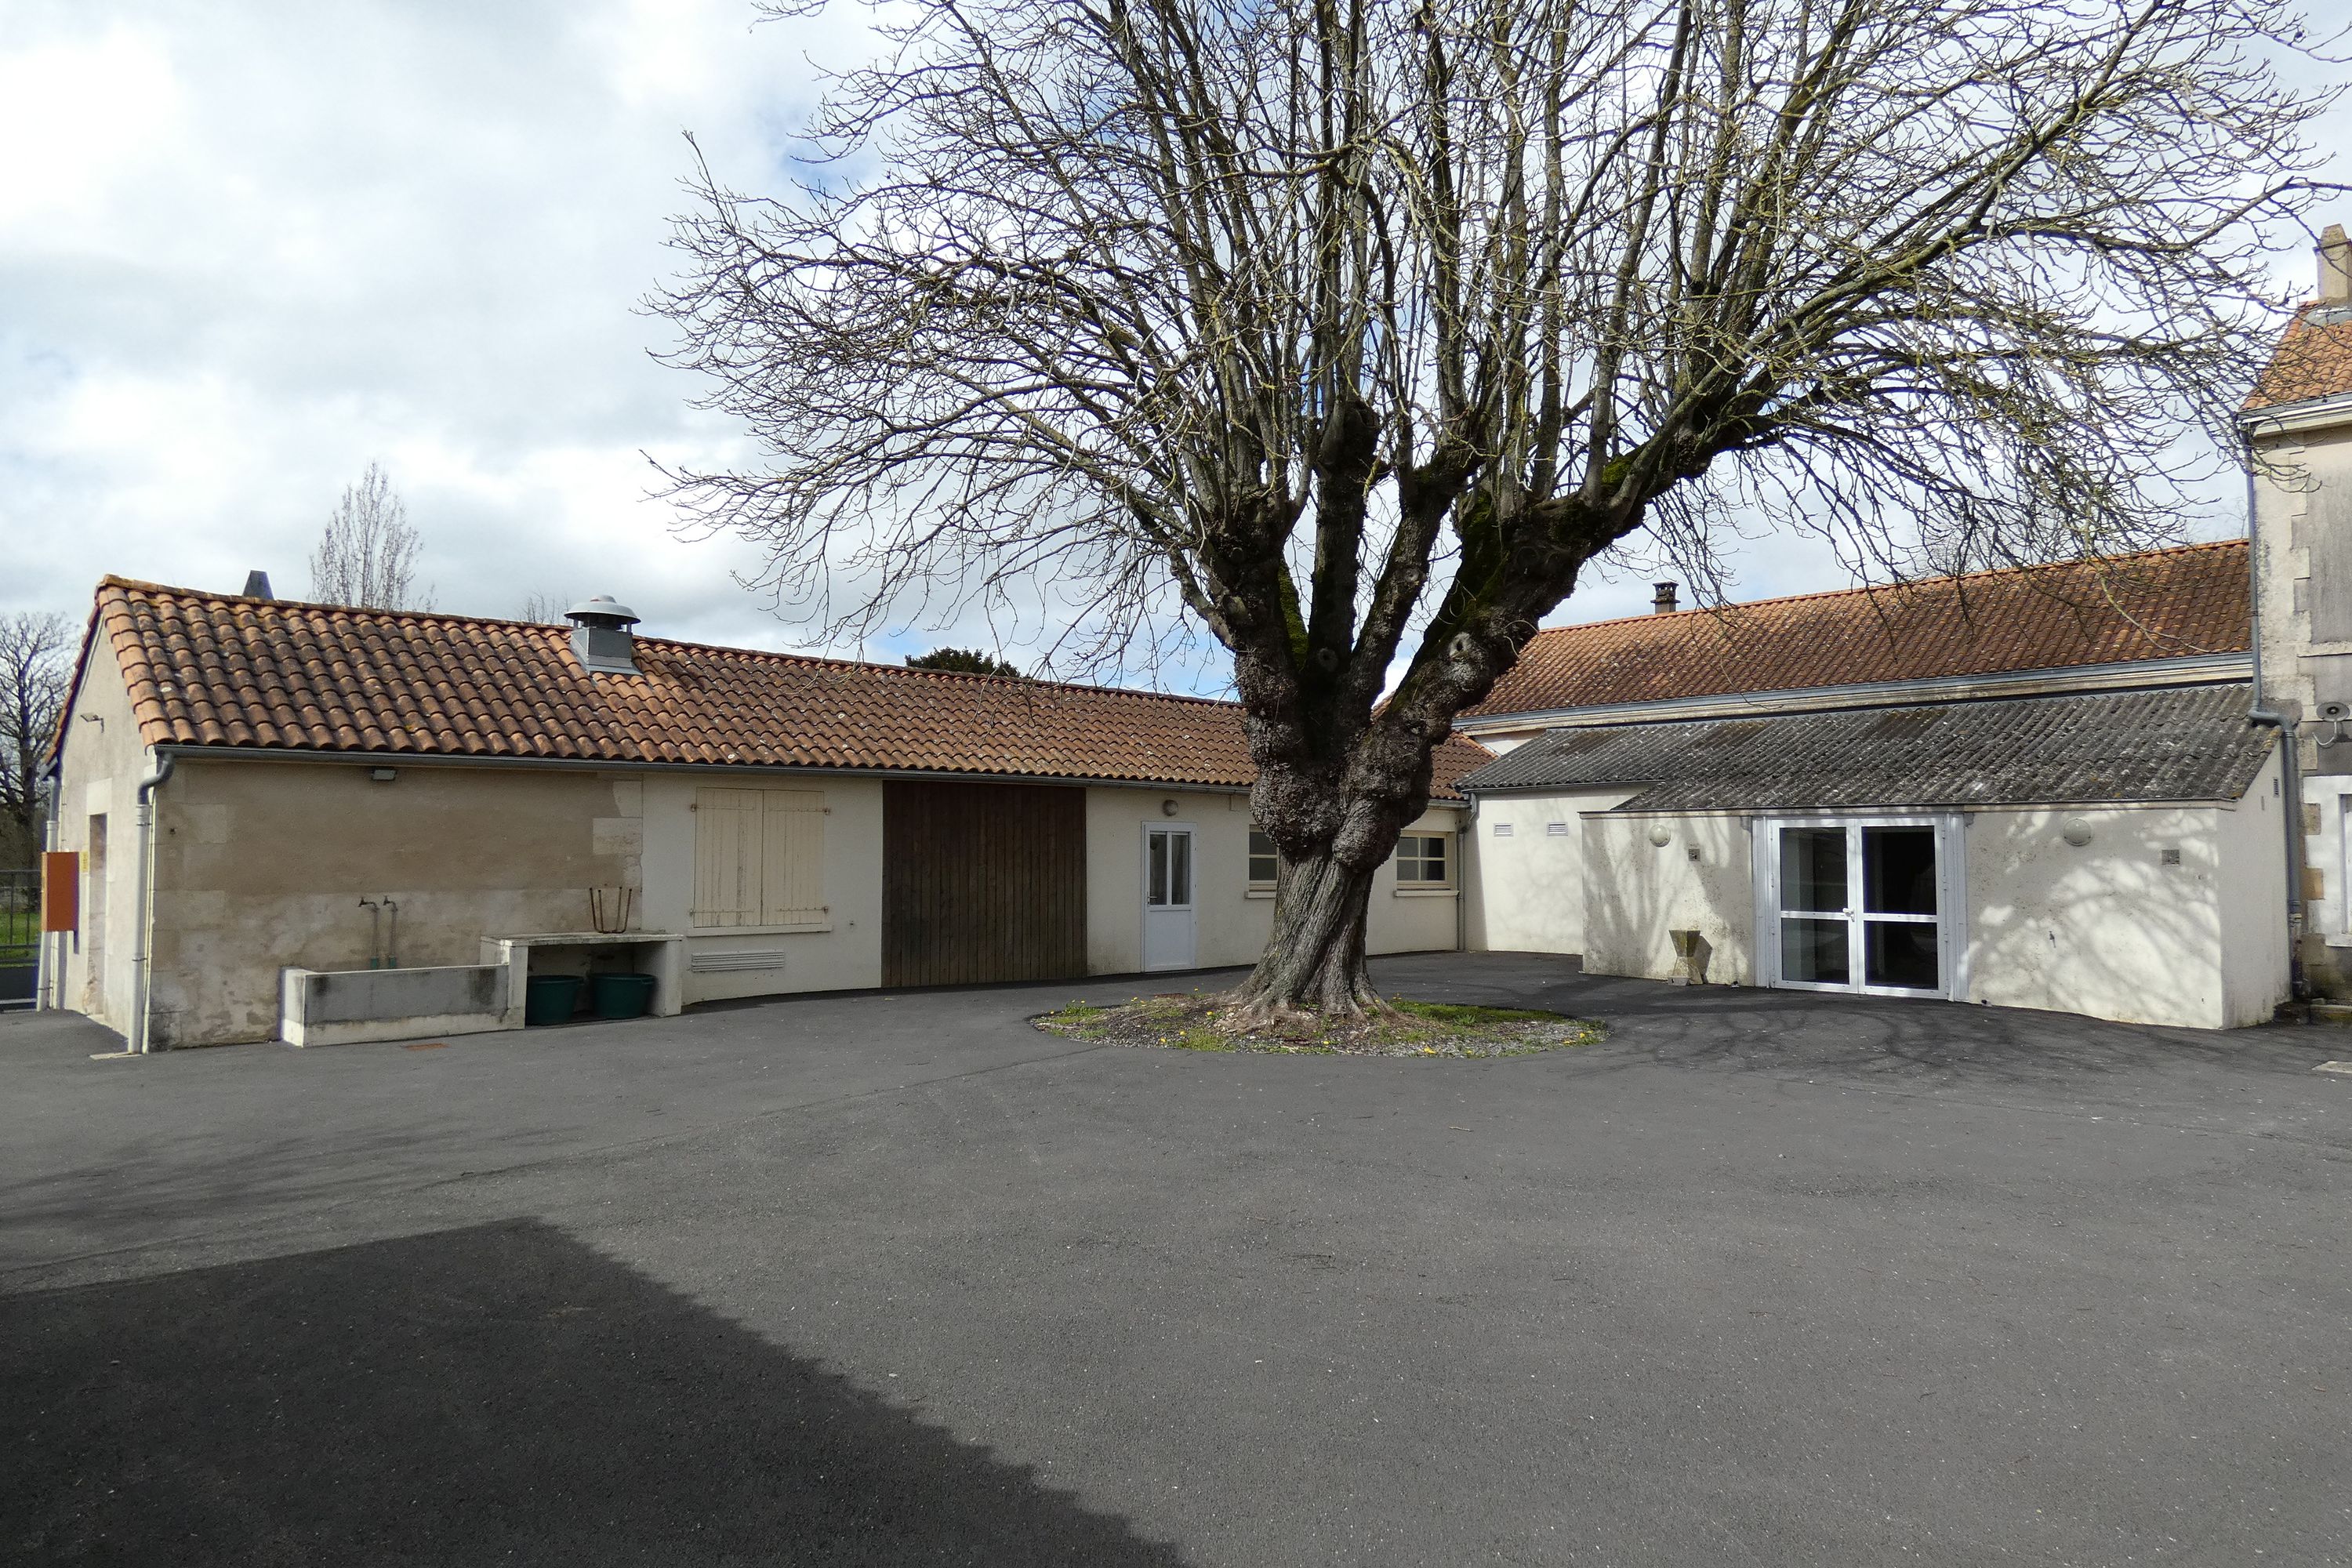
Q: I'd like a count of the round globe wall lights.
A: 3